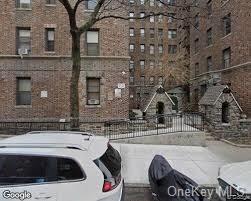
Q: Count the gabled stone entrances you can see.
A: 2